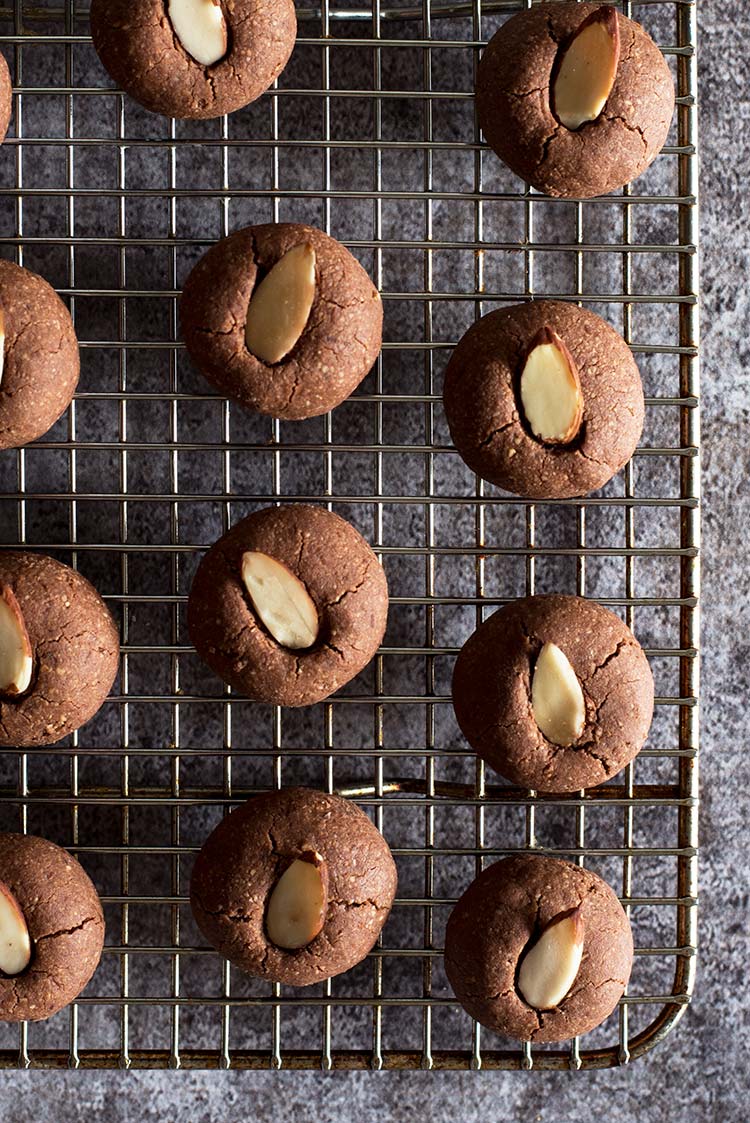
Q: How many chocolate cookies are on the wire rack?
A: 12